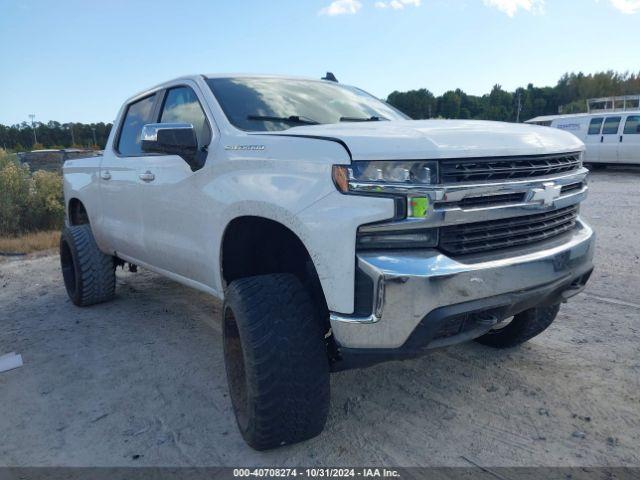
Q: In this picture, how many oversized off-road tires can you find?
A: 3